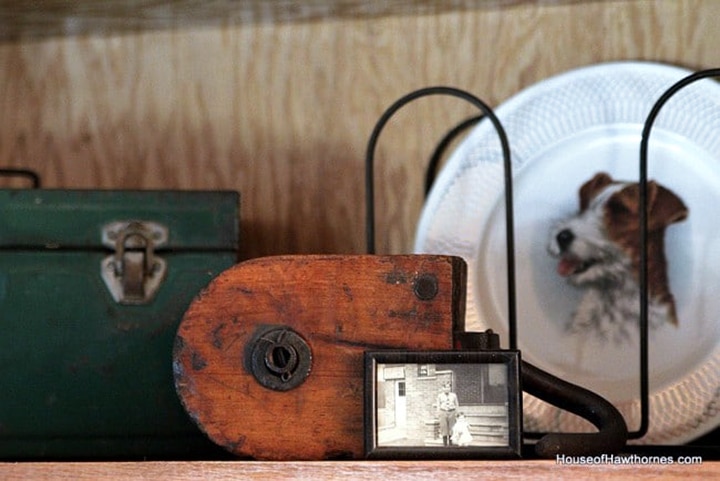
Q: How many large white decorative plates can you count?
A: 1